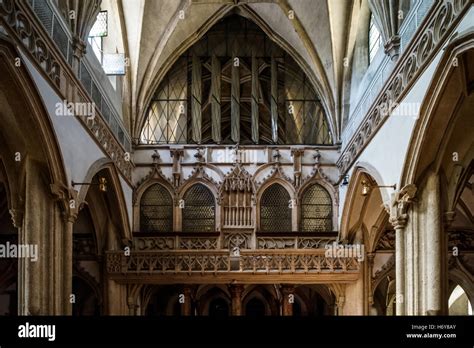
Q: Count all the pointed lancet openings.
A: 4